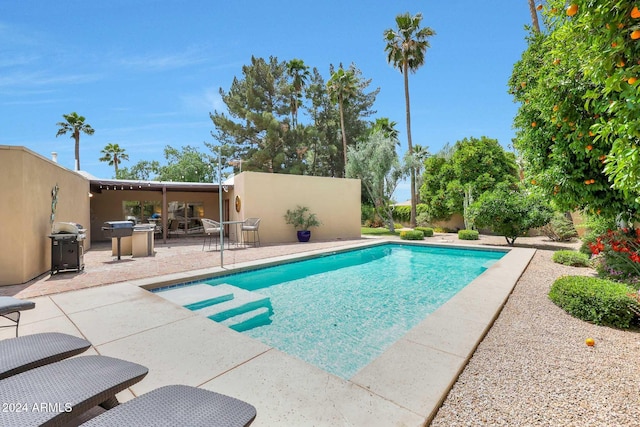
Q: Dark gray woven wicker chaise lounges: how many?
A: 3